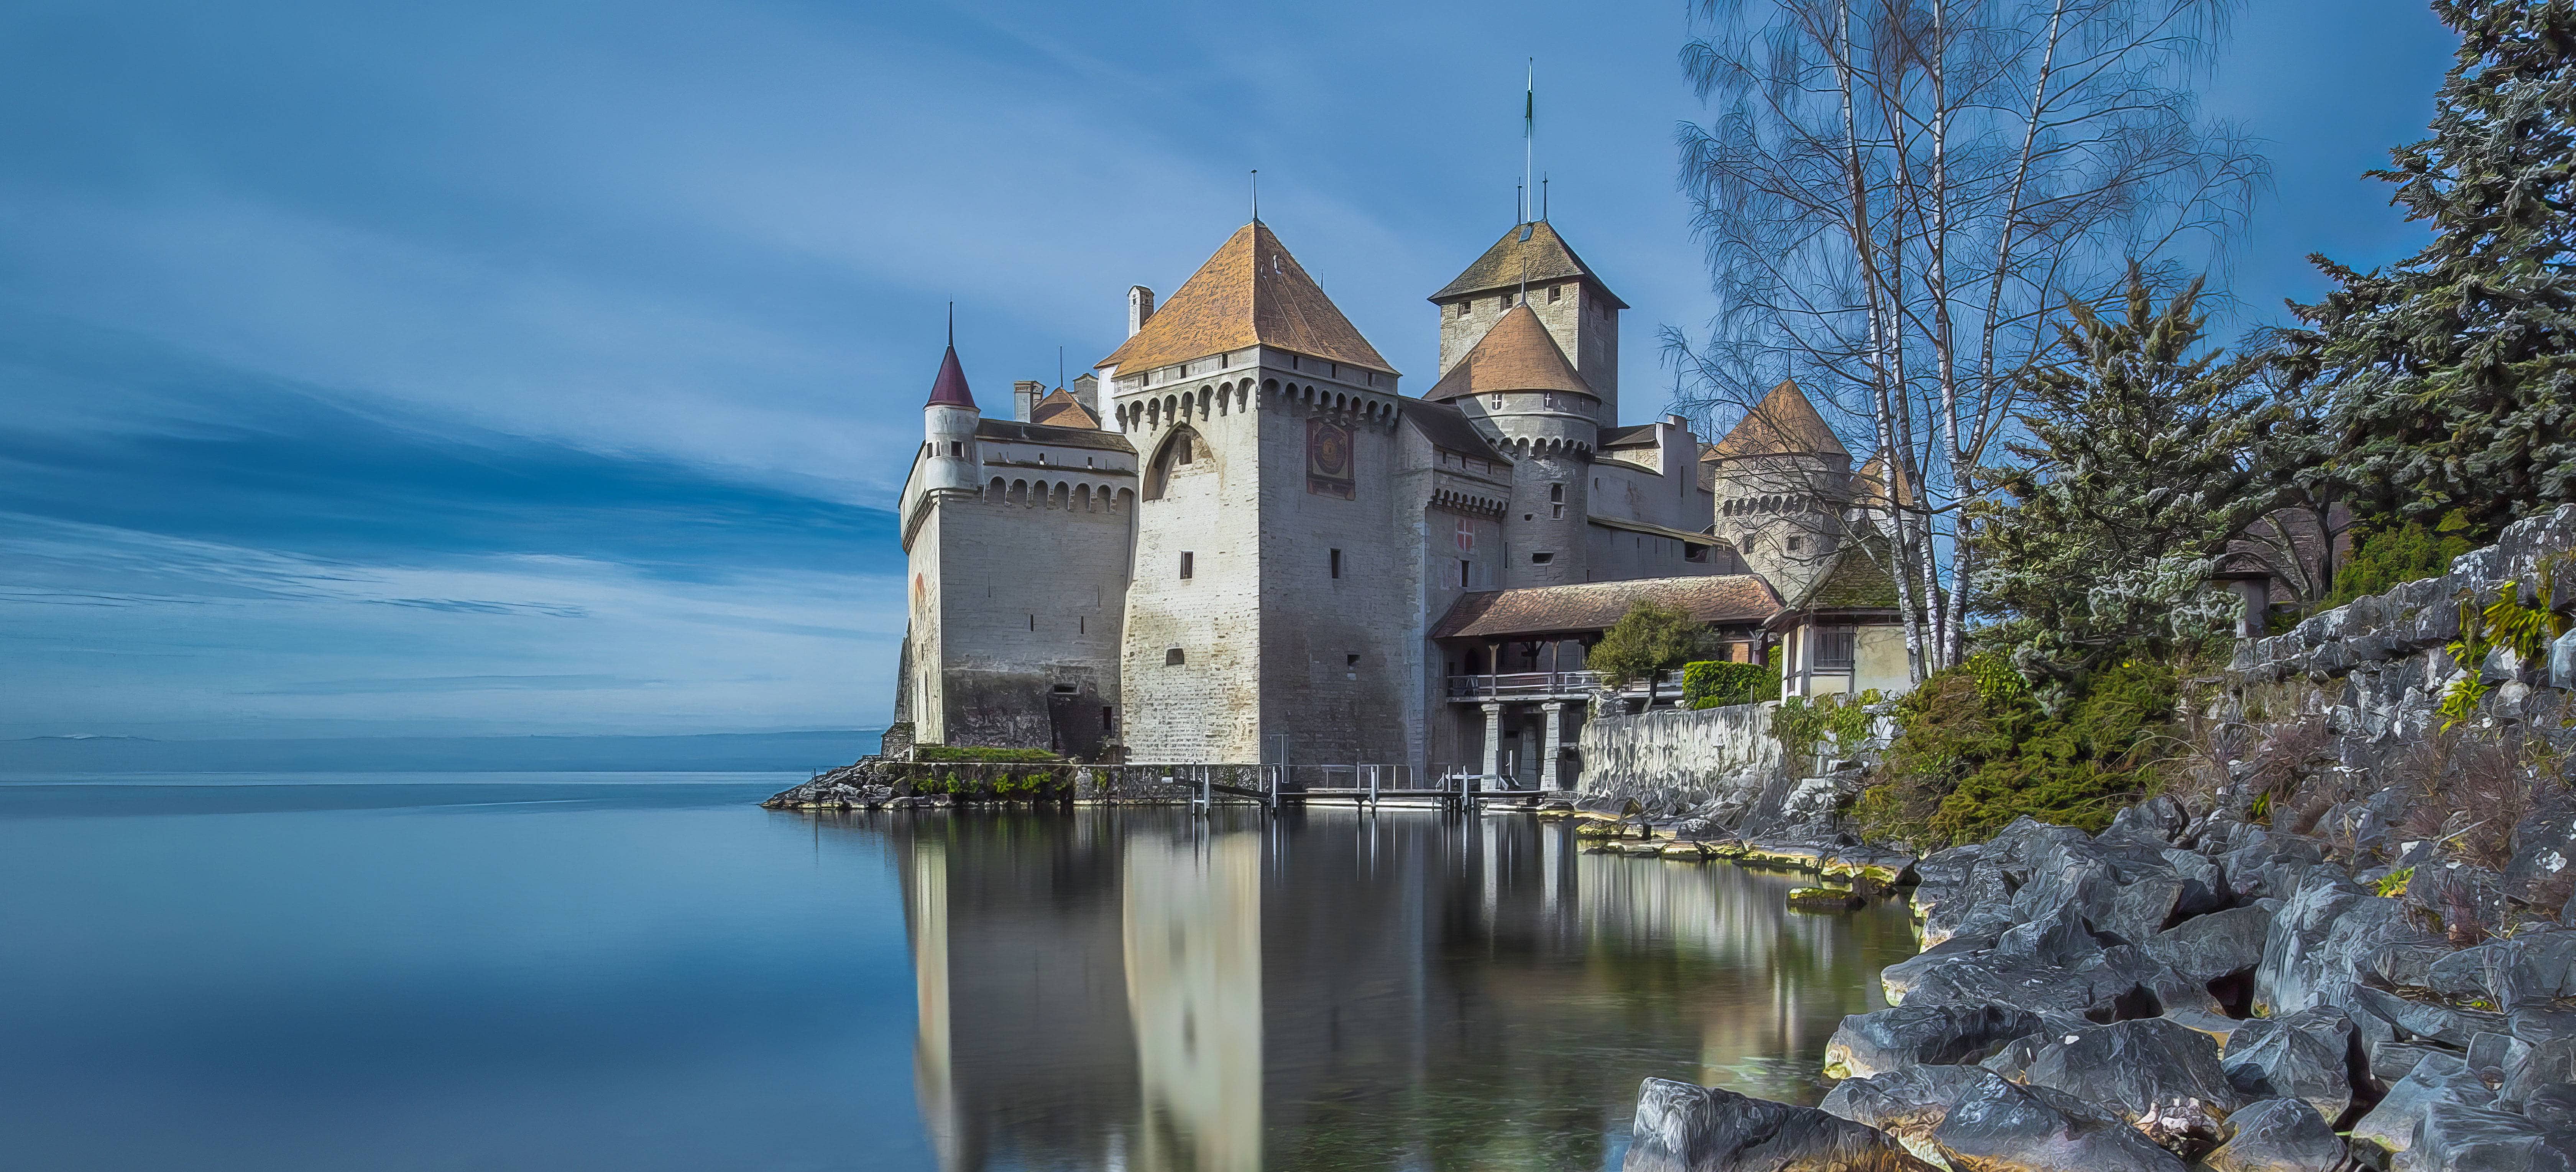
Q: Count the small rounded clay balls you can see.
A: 0